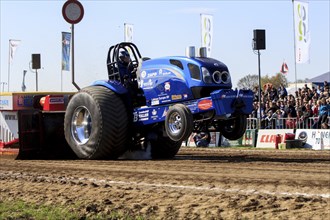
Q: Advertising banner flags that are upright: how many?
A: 5